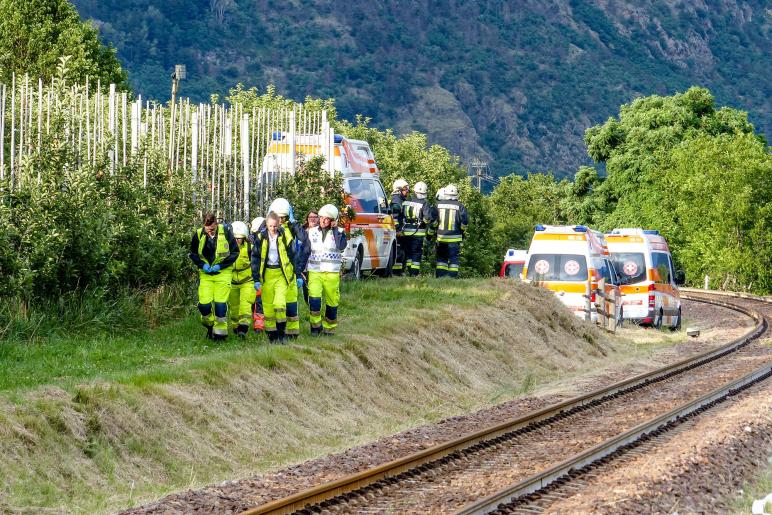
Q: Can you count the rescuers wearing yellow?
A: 5